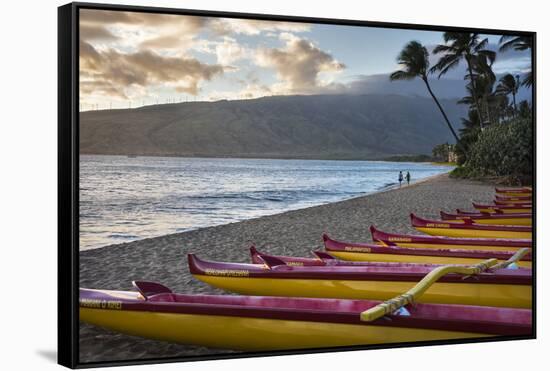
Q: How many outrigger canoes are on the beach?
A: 12